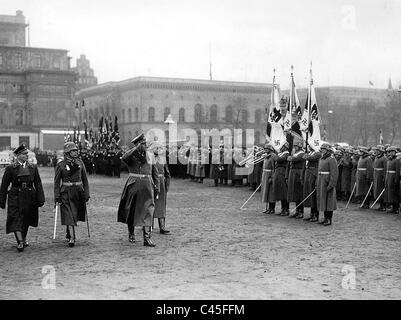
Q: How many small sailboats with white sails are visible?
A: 0